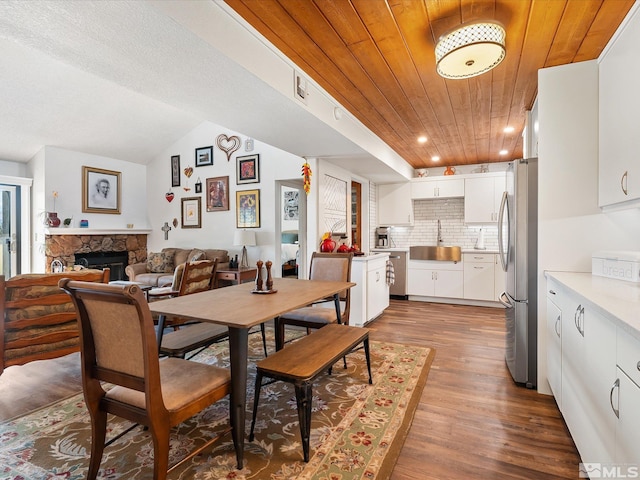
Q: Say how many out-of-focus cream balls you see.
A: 0